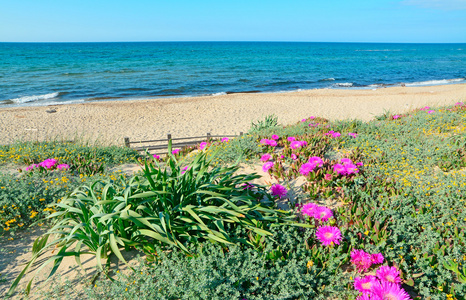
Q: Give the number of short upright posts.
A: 4